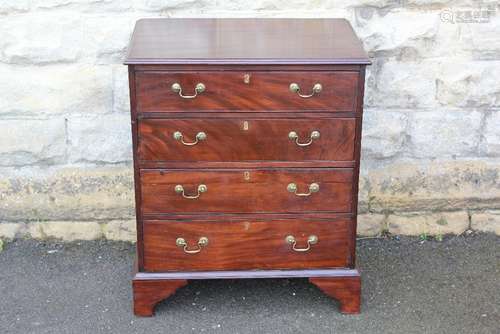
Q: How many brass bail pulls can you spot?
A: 8